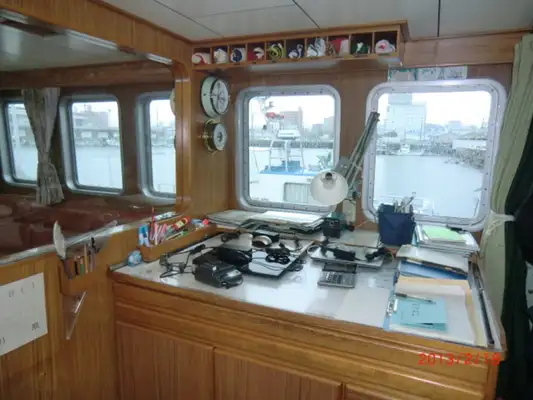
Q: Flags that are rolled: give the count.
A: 10